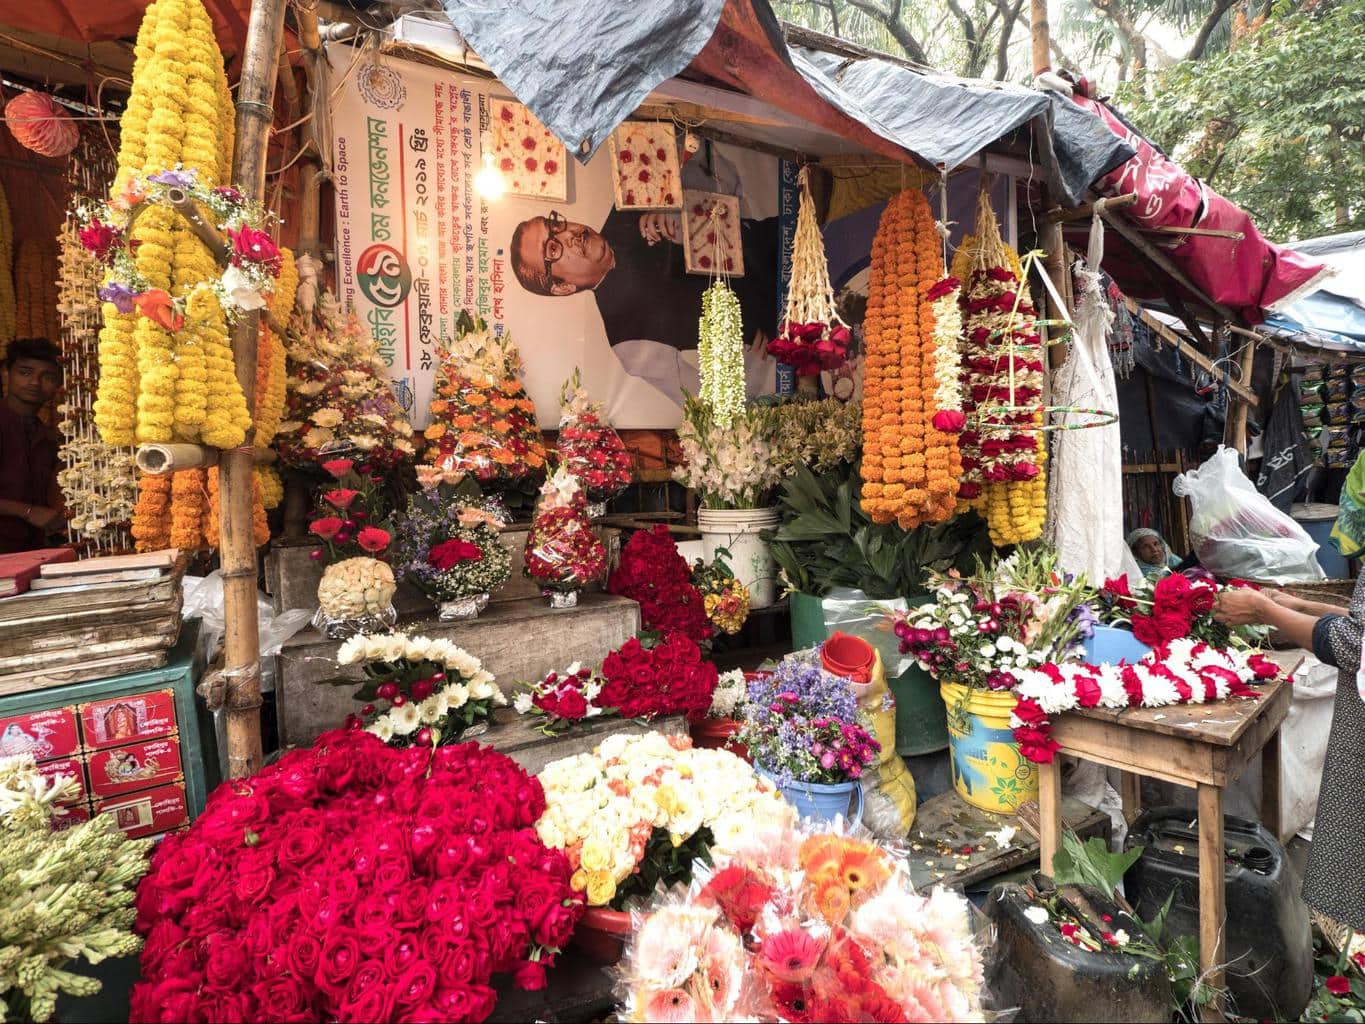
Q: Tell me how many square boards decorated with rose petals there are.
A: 3